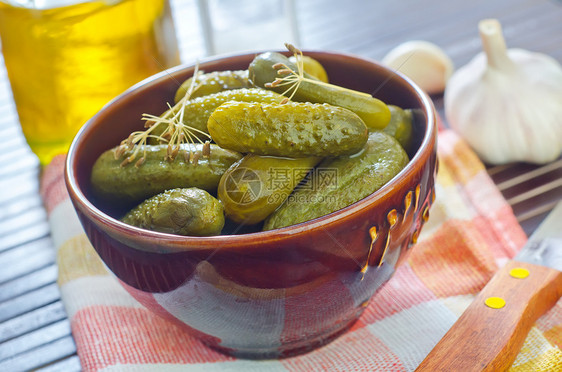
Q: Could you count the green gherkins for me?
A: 10